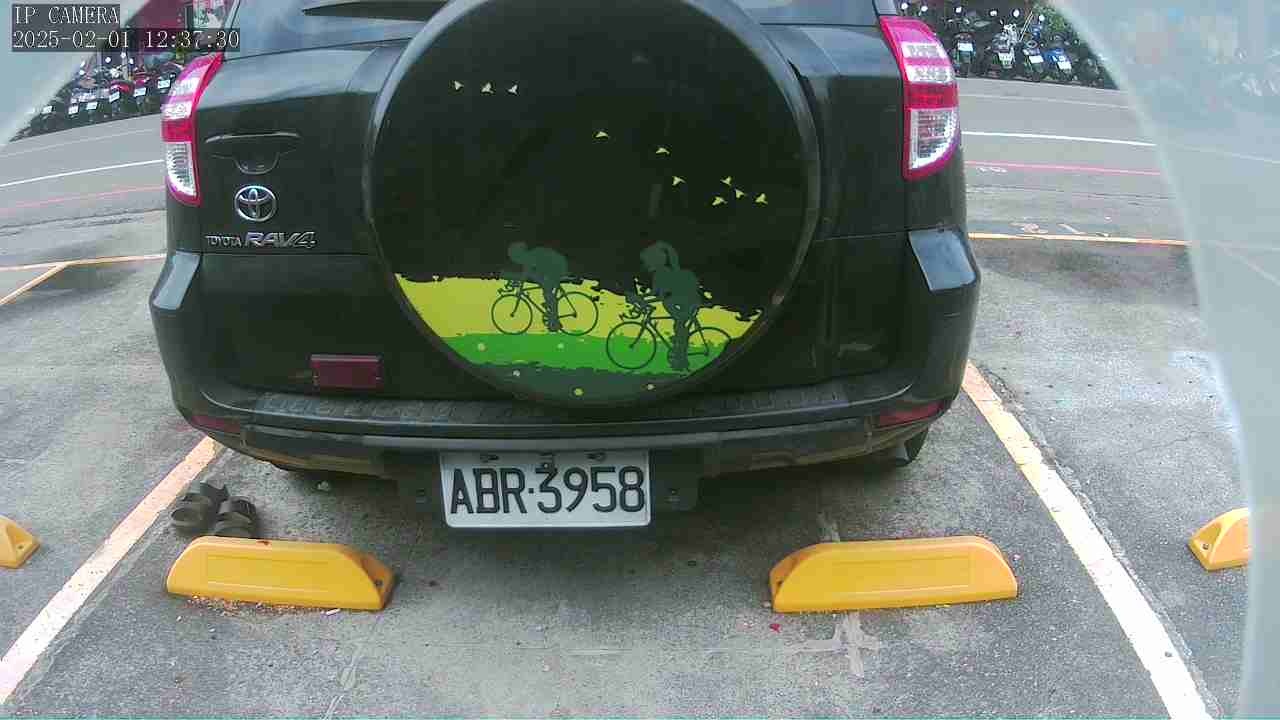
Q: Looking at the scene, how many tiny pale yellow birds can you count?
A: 10